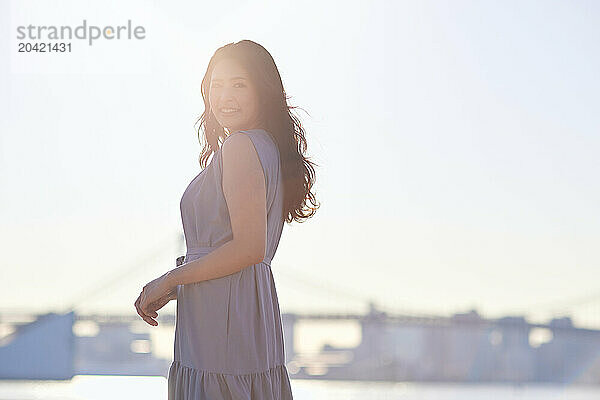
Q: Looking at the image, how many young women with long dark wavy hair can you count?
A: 1